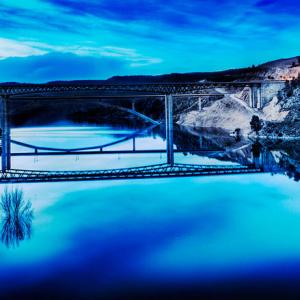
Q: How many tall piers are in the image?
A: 2